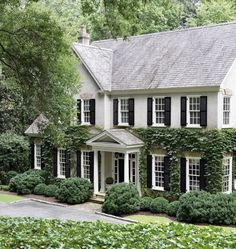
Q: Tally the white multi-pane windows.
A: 11